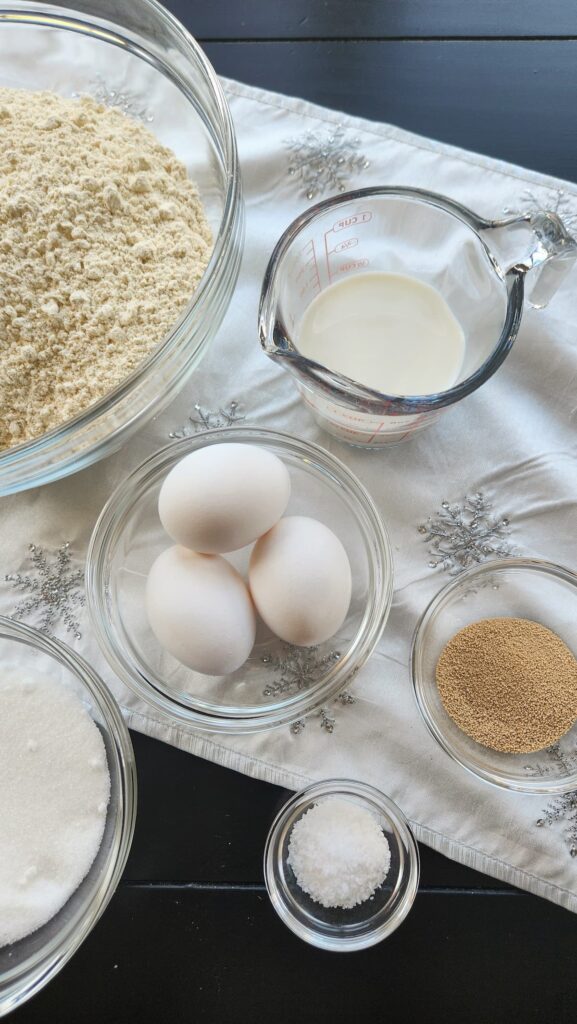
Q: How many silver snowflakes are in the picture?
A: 8